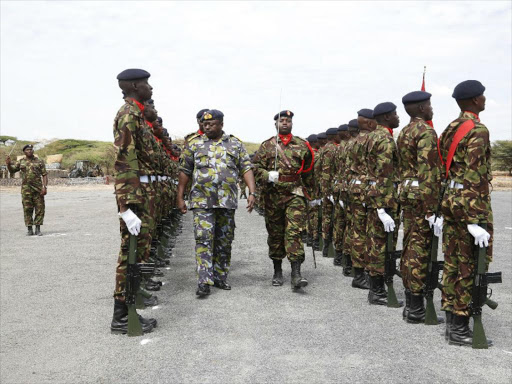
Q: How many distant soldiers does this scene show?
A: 1